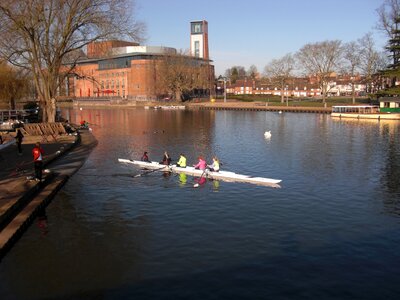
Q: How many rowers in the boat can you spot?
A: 5